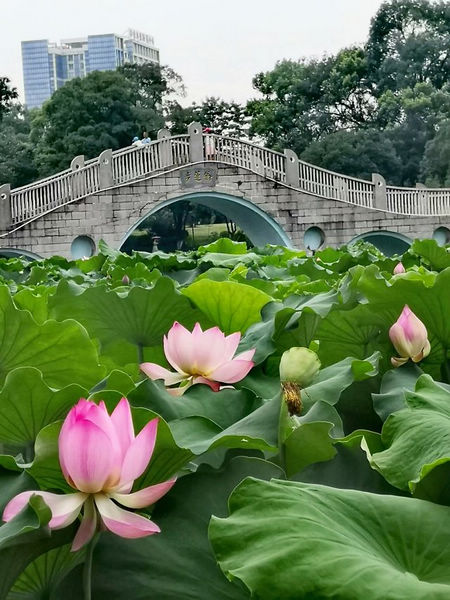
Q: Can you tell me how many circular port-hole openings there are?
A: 3